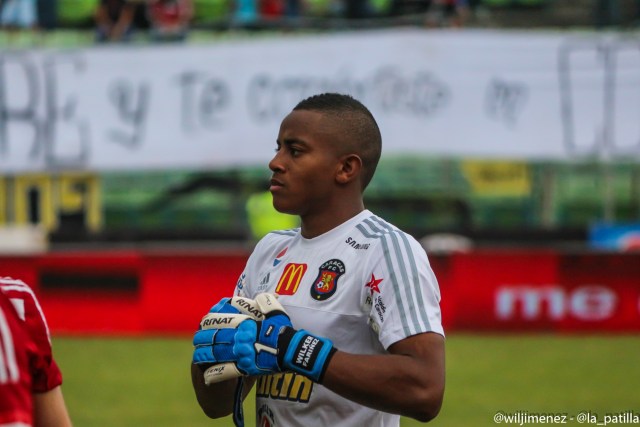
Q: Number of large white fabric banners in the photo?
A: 1